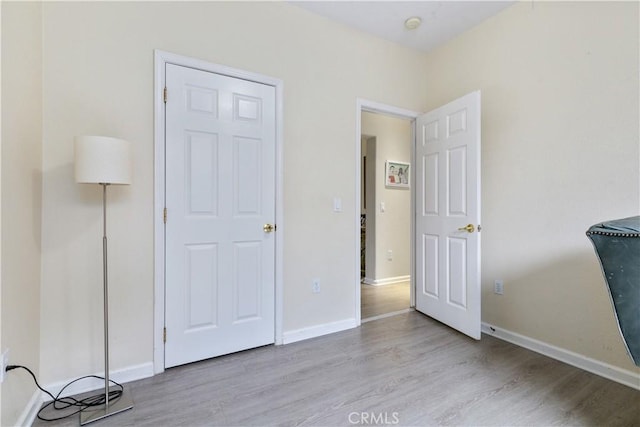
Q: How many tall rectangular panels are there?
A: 8